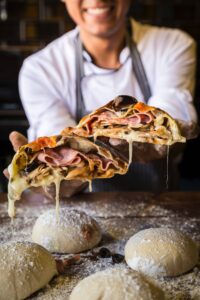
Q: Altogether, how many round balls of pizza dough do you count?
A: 4